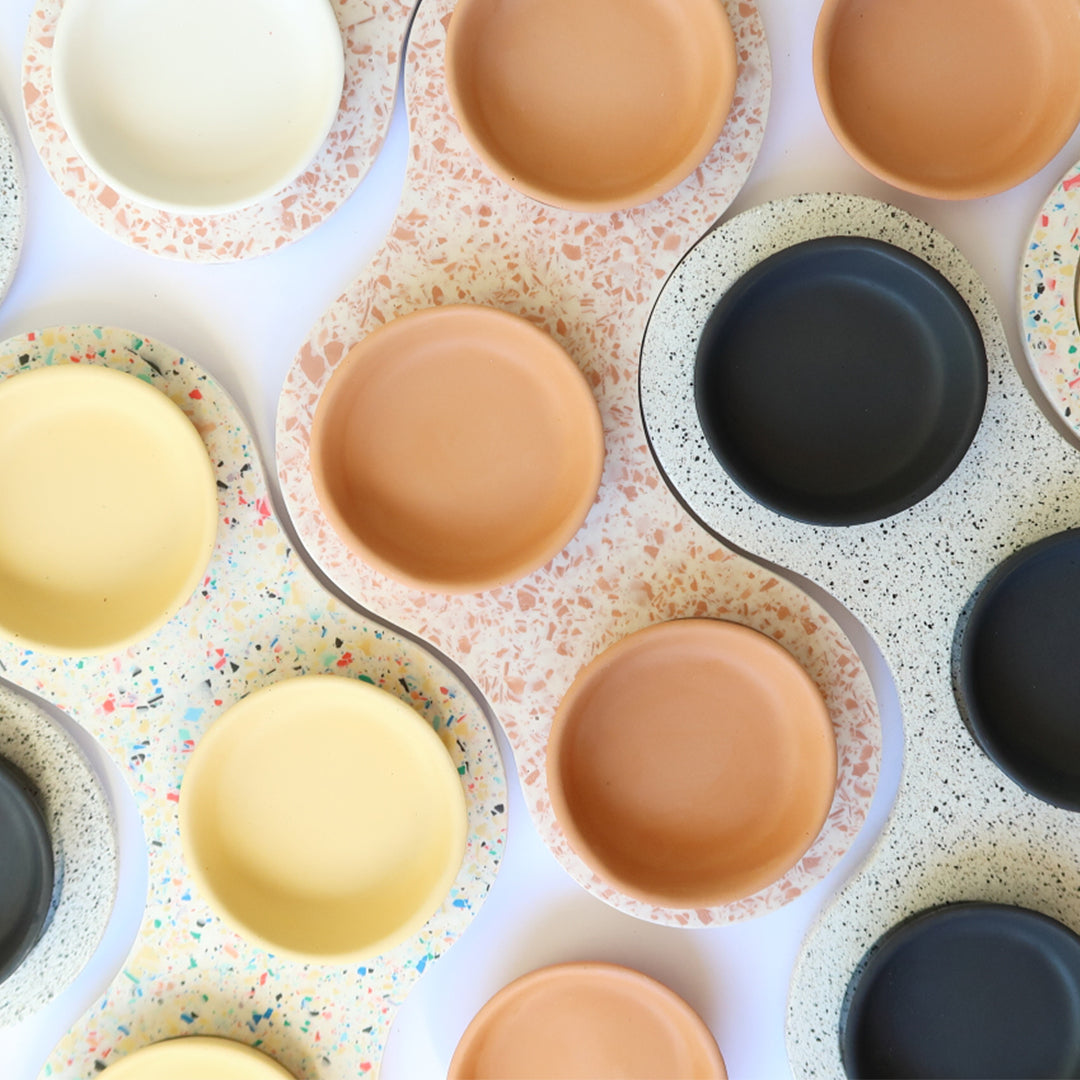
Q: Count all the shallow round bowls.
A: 13